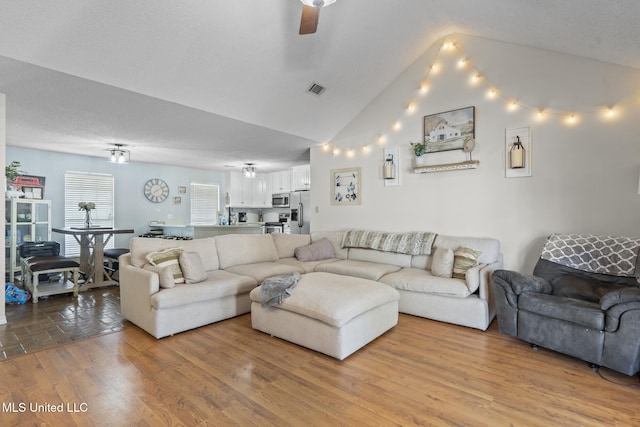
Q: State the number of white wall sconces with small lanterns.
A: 2